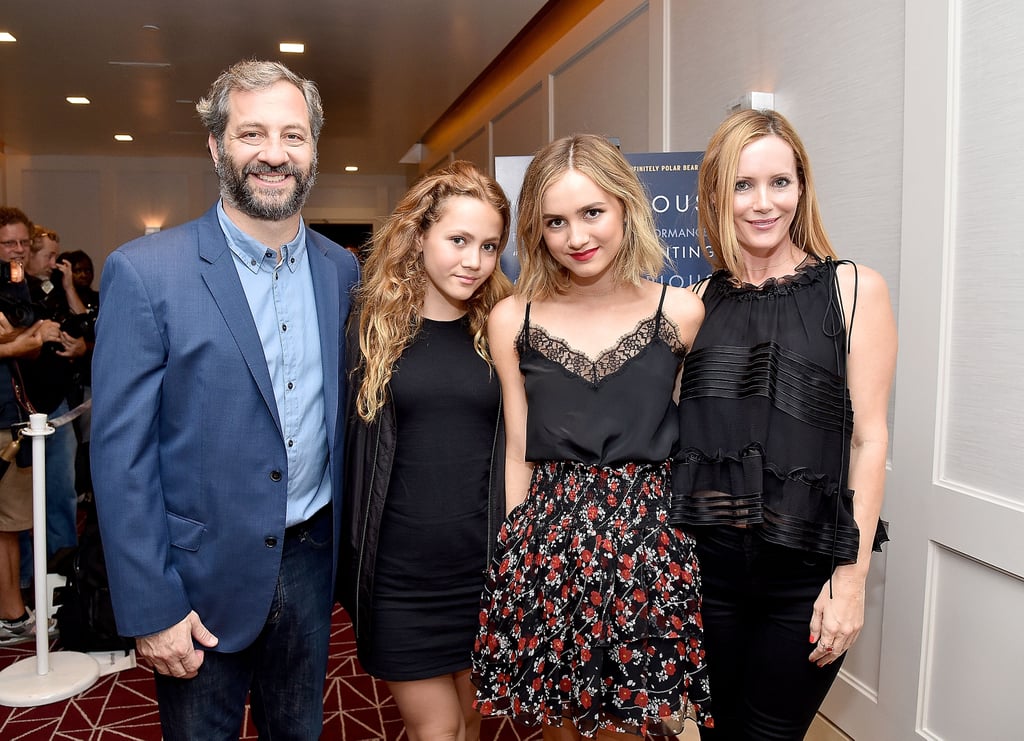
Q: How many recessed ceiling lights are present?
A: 5